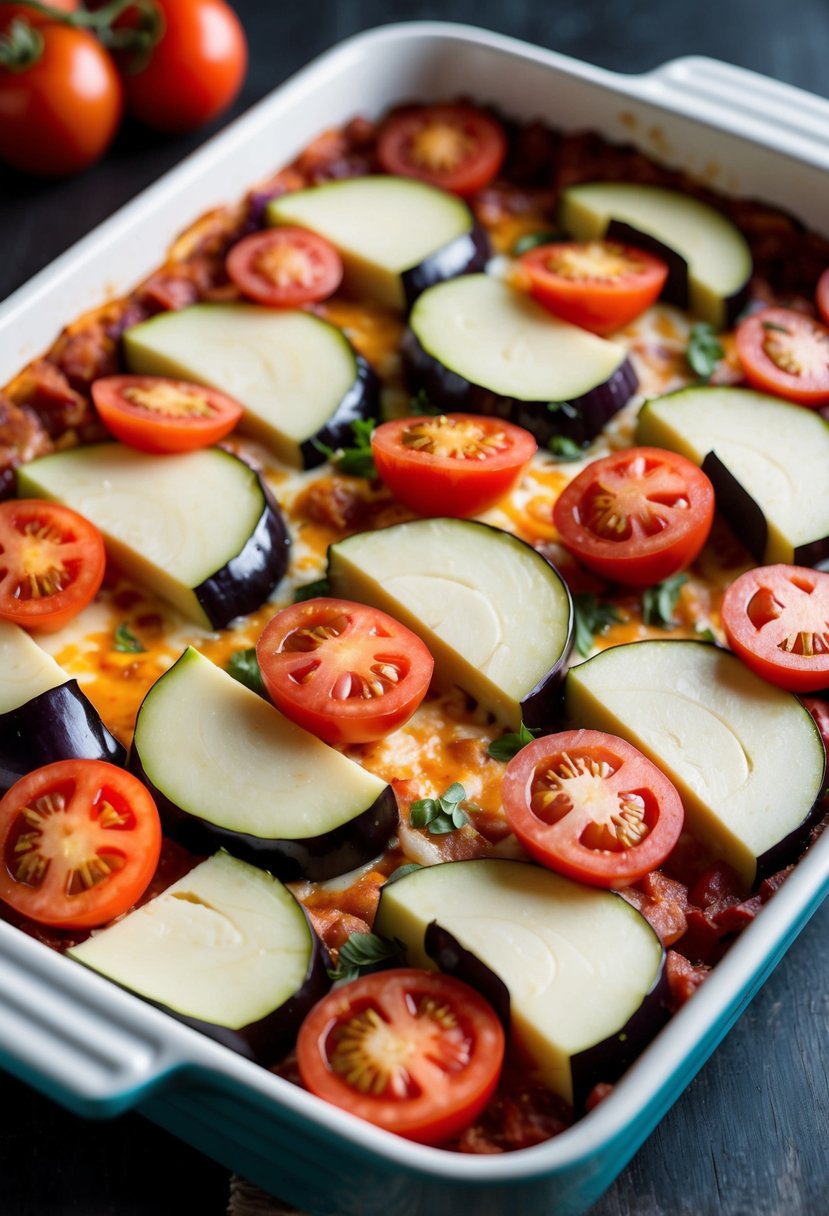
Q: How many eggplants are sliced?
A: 12